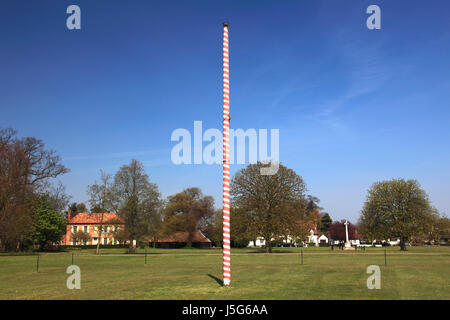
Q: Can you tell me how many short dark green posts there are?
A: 5